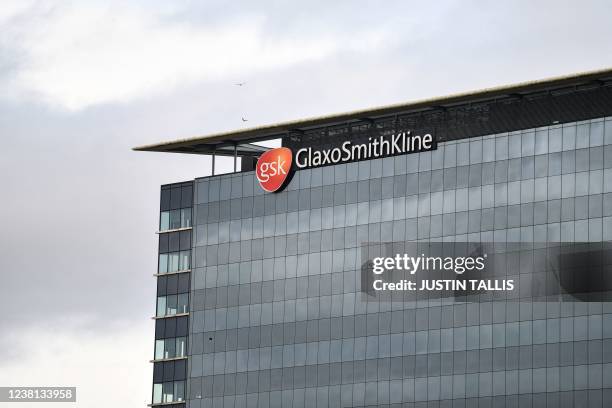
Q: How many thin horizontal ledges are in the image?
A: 5